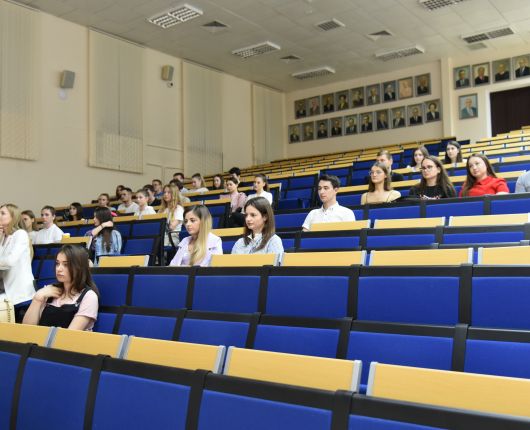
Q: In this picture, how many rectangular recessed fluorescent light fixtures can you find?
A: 6